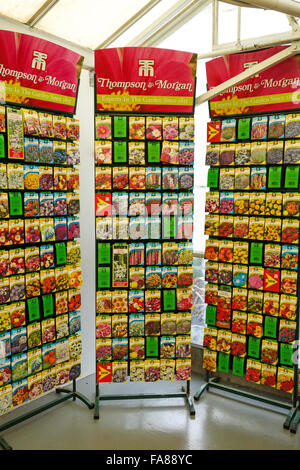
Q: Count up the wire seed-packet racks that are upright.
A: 3